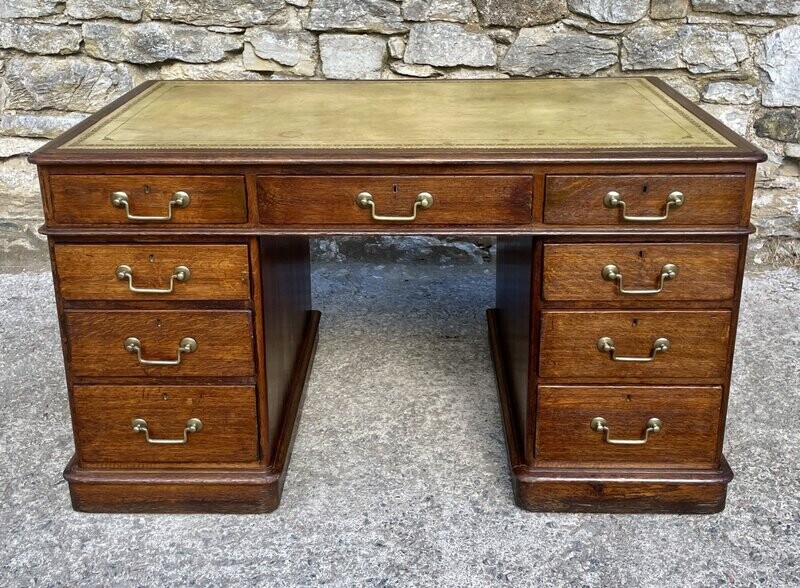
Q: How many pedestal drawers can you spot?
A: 6